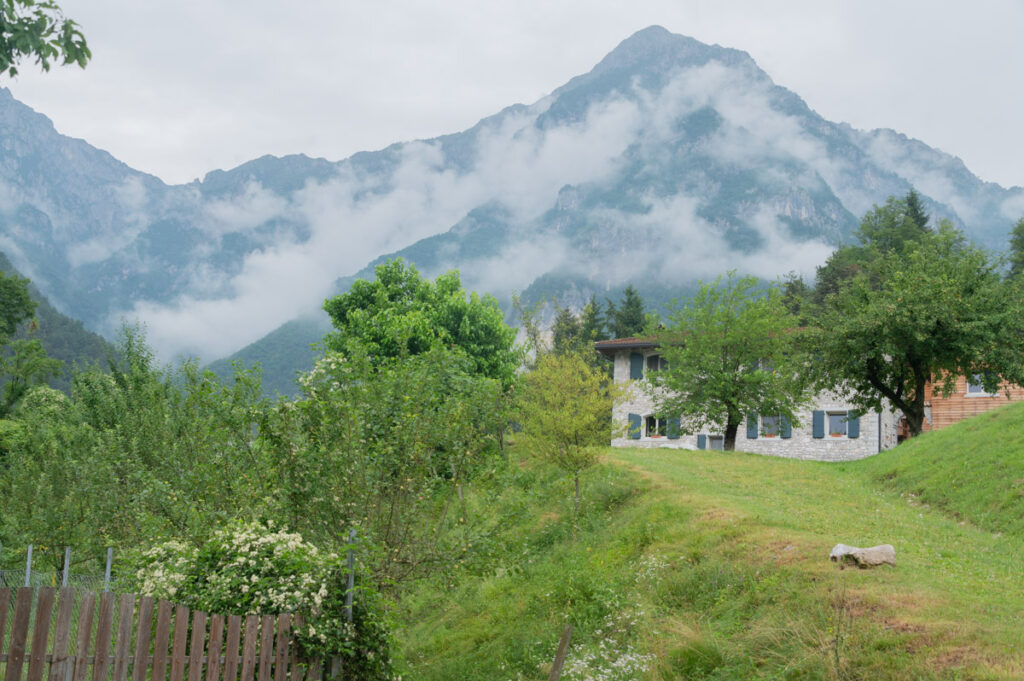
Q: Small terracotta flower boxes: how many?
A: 3